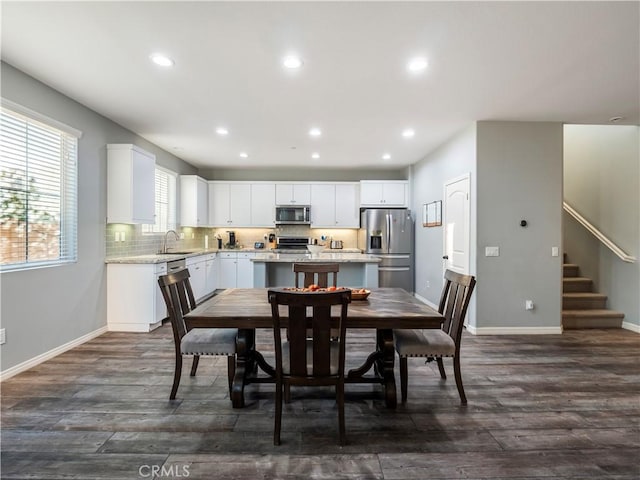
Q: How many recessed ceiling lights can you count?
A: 9